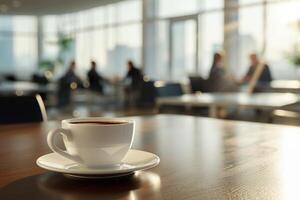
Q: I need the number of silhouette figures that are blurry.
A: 5